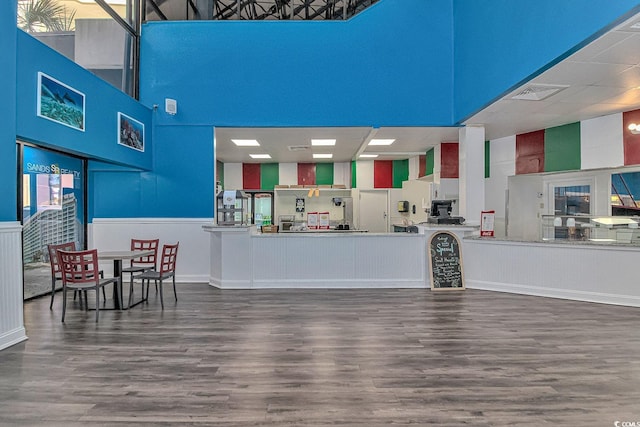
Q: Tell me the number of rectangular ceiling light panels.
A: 6